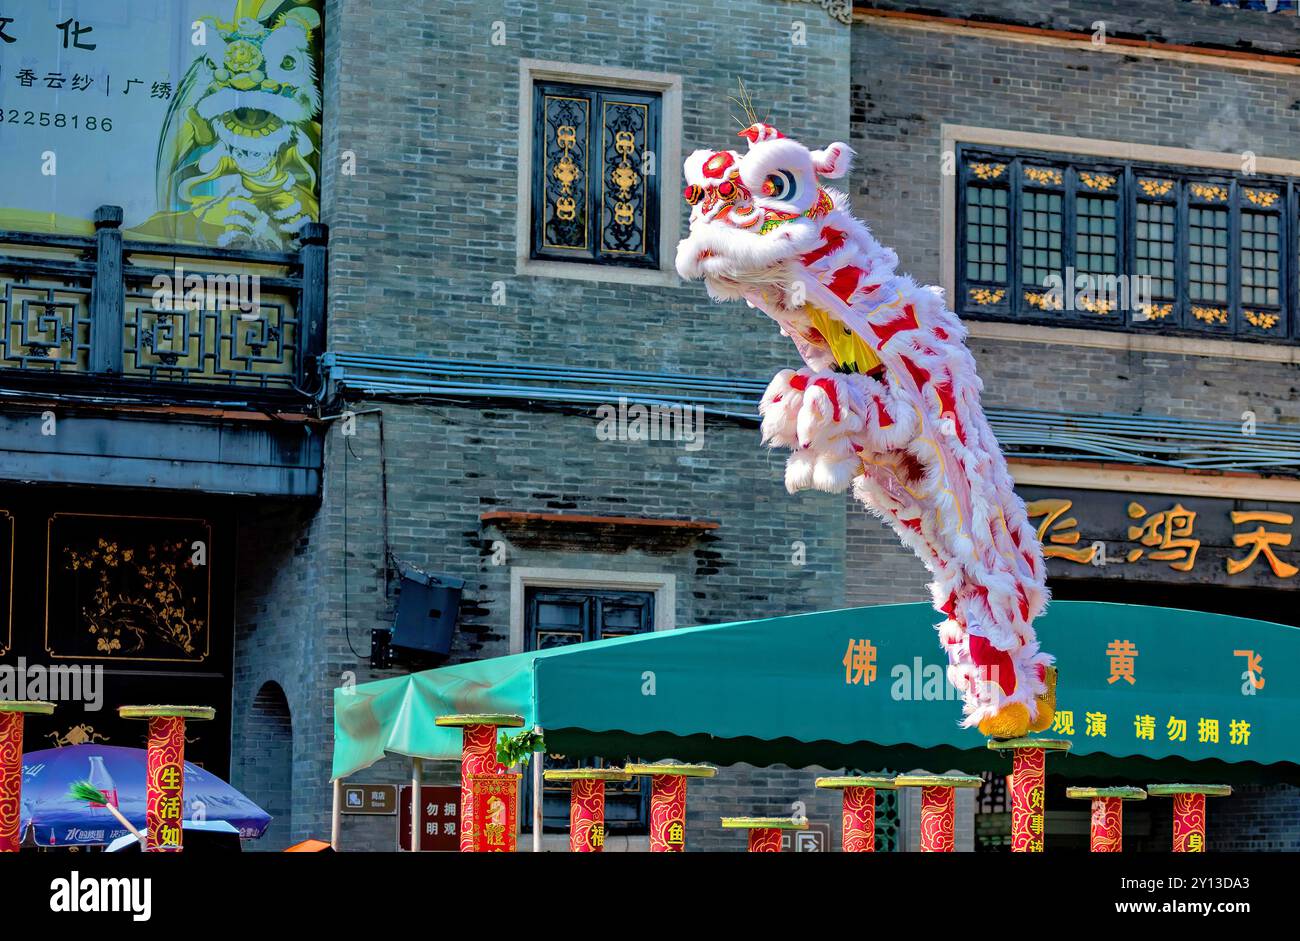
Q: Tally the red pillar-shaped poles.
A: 11